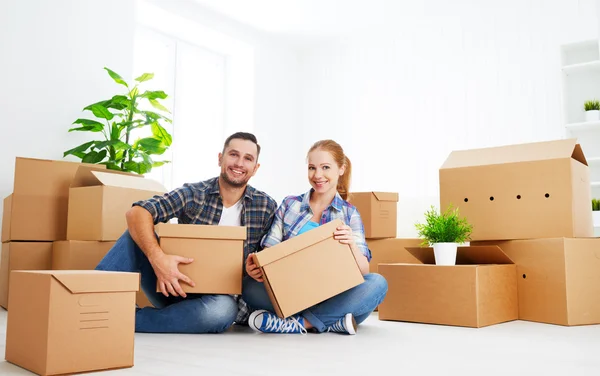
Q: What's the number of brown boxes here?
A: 12